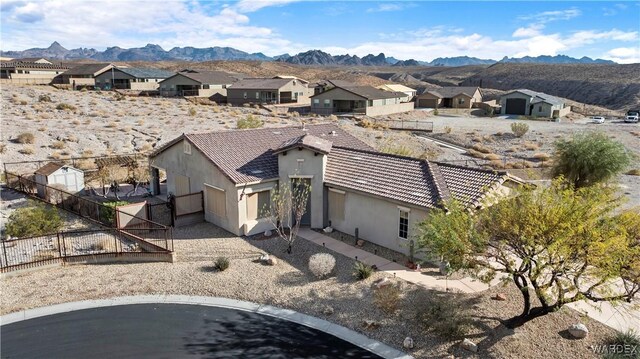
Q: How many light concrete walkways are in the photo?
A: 1